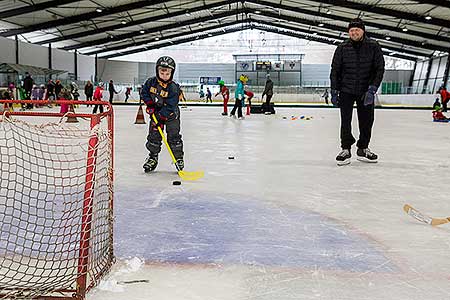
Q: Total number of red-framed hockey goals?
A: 1